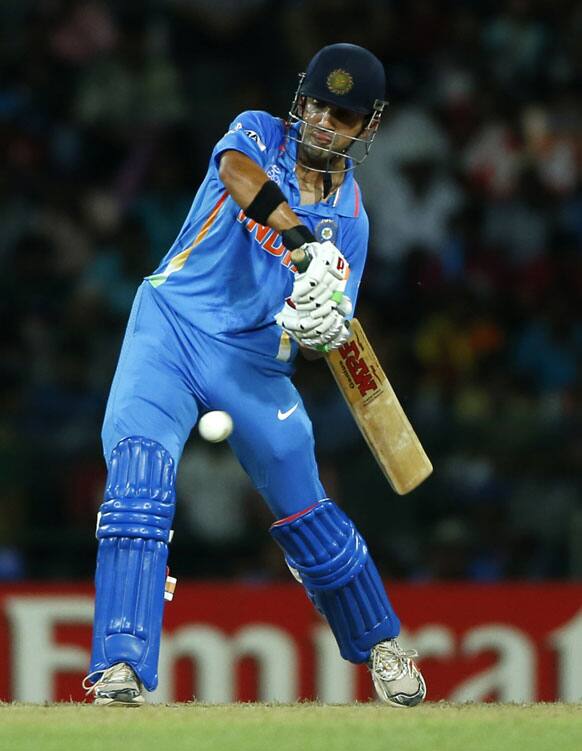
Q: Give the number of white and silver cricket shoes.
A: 2